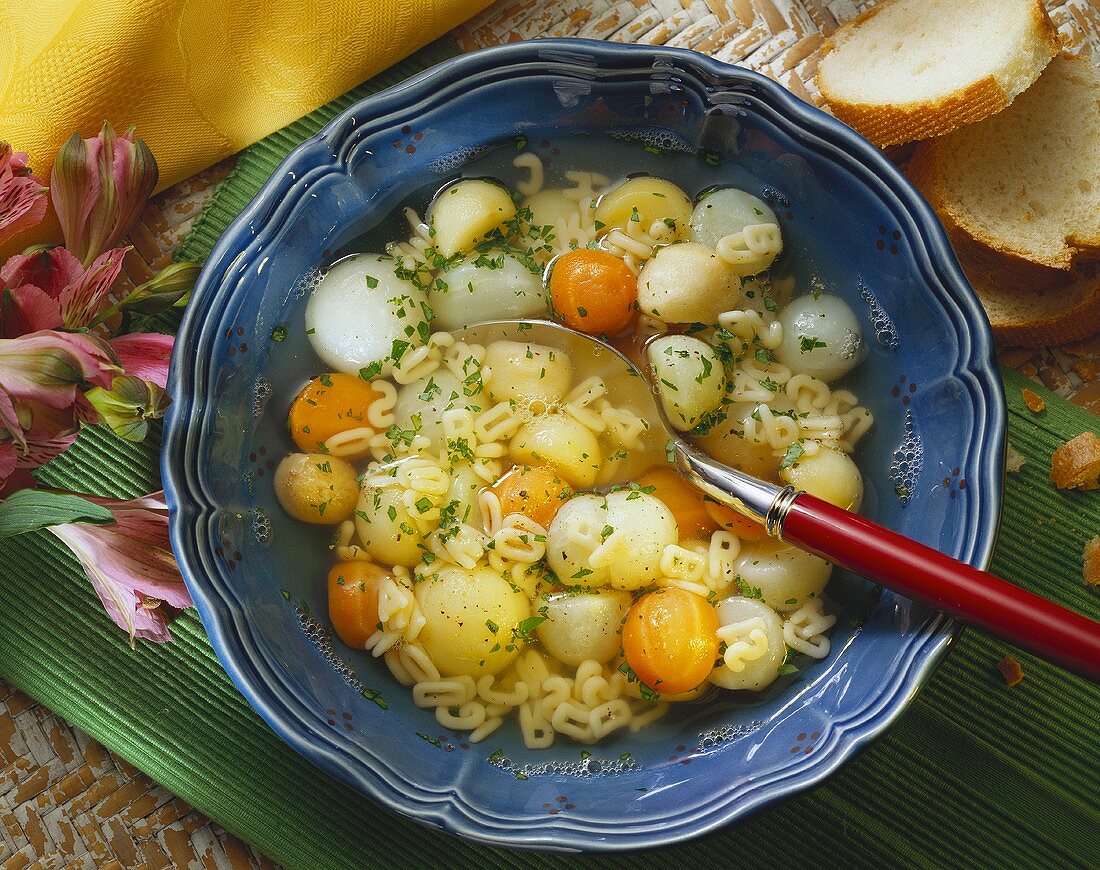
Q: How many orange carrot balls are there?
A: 7